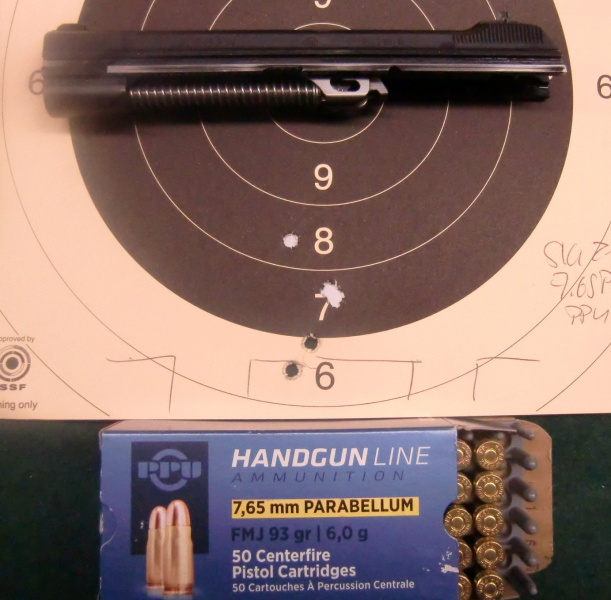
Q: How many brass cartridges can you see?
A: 10